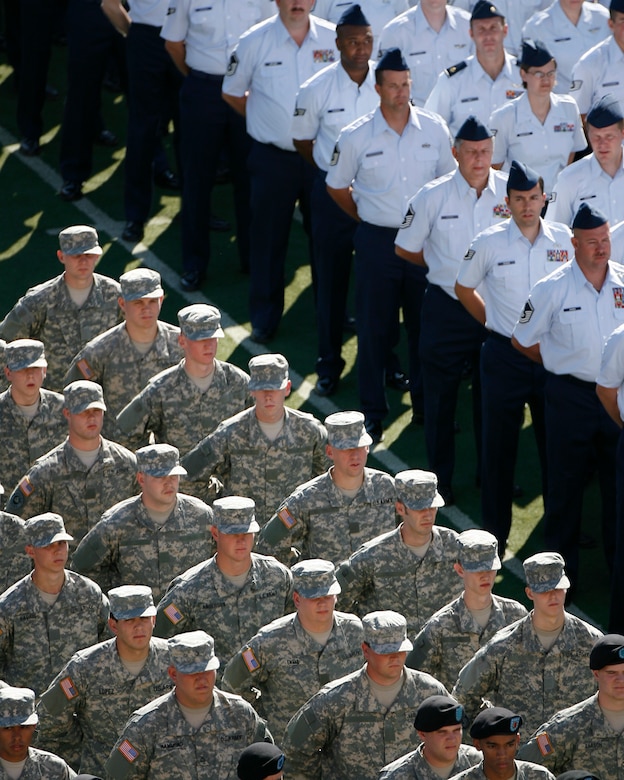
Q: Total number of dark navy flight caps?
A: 9